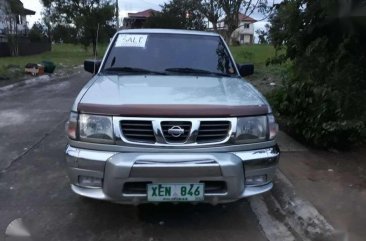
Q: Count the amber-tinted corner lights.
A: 2